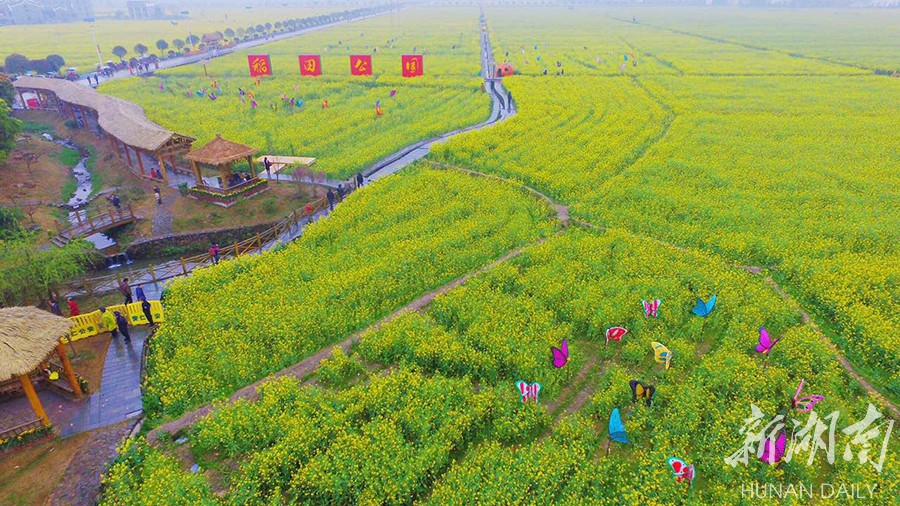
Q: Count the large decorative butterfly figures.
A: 12